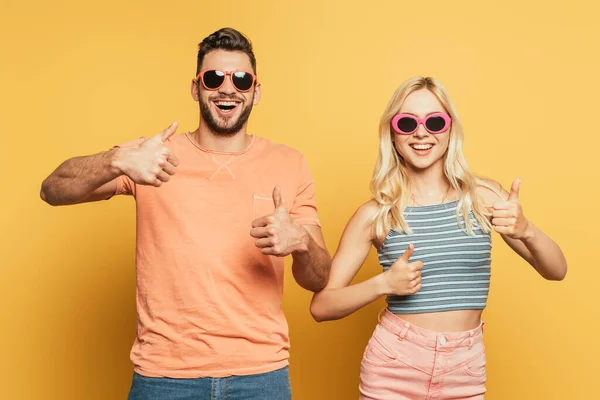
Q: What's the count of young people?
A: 2